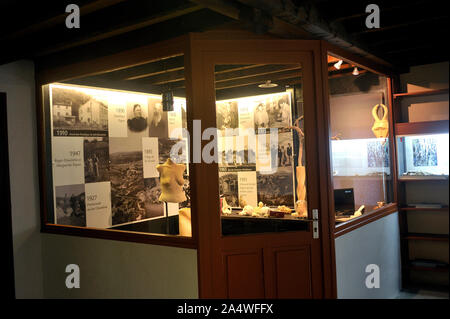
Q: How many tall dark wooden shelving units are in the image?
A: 1